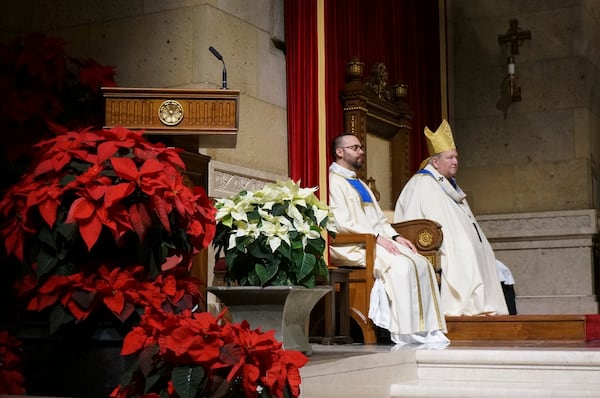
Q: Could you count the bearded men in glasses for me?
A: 1